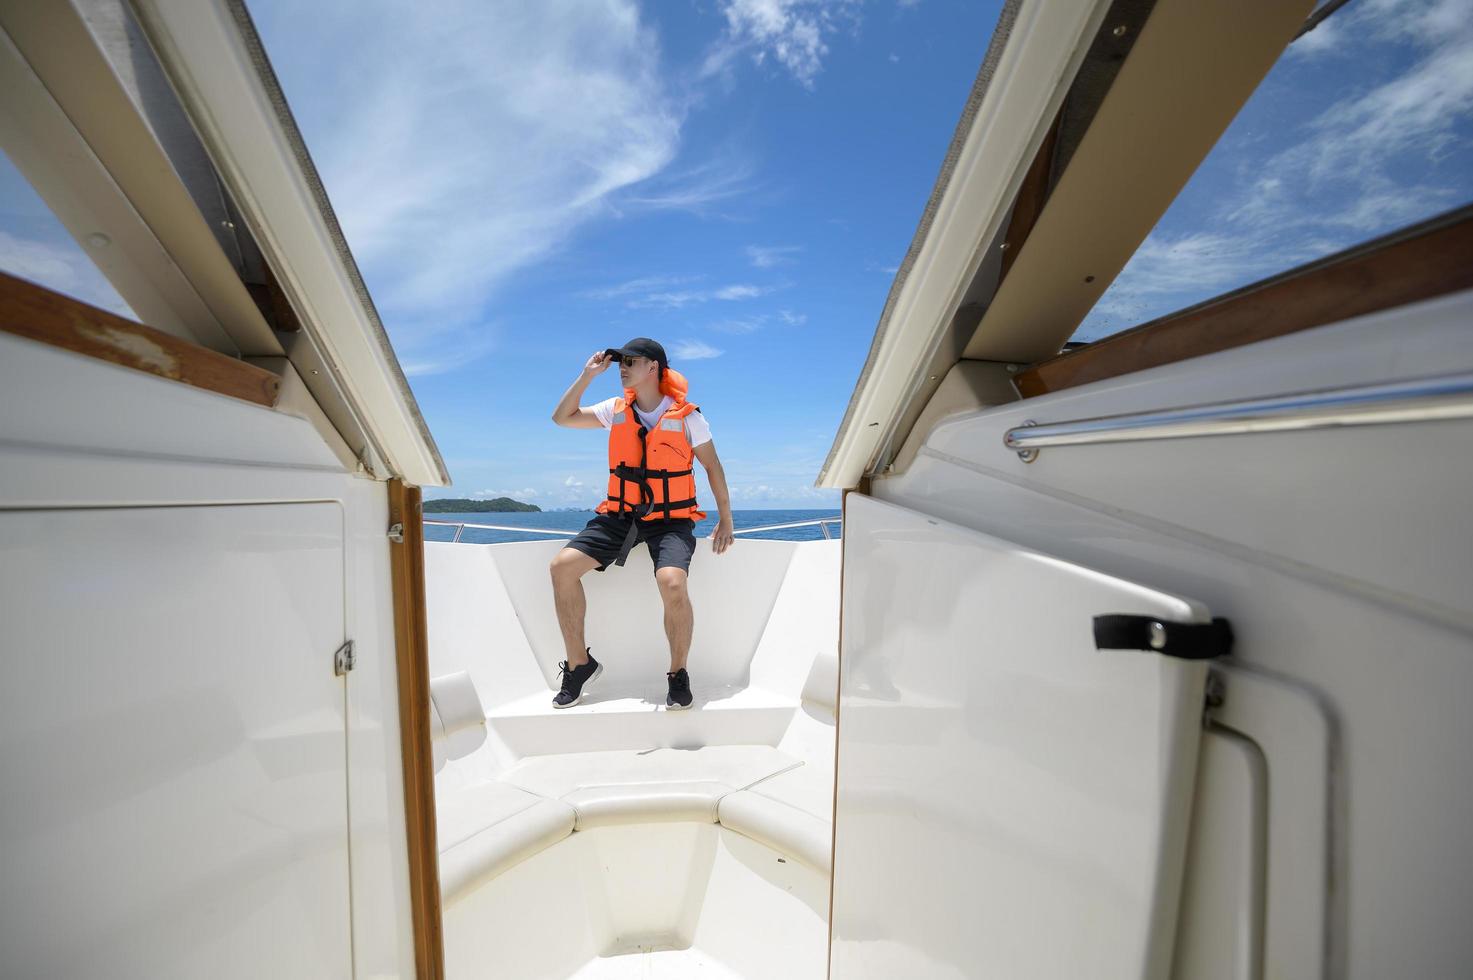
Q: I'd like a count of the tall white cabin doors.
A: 2